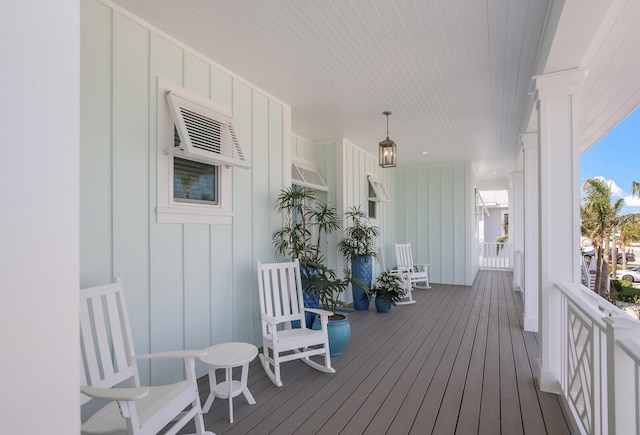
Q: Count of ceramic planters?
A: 4